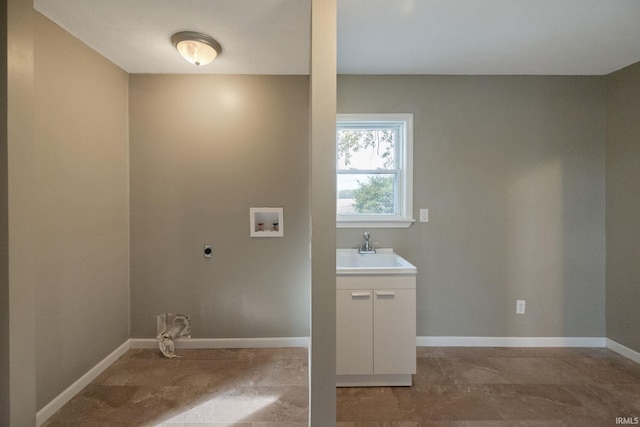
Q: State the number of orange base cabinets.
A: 0